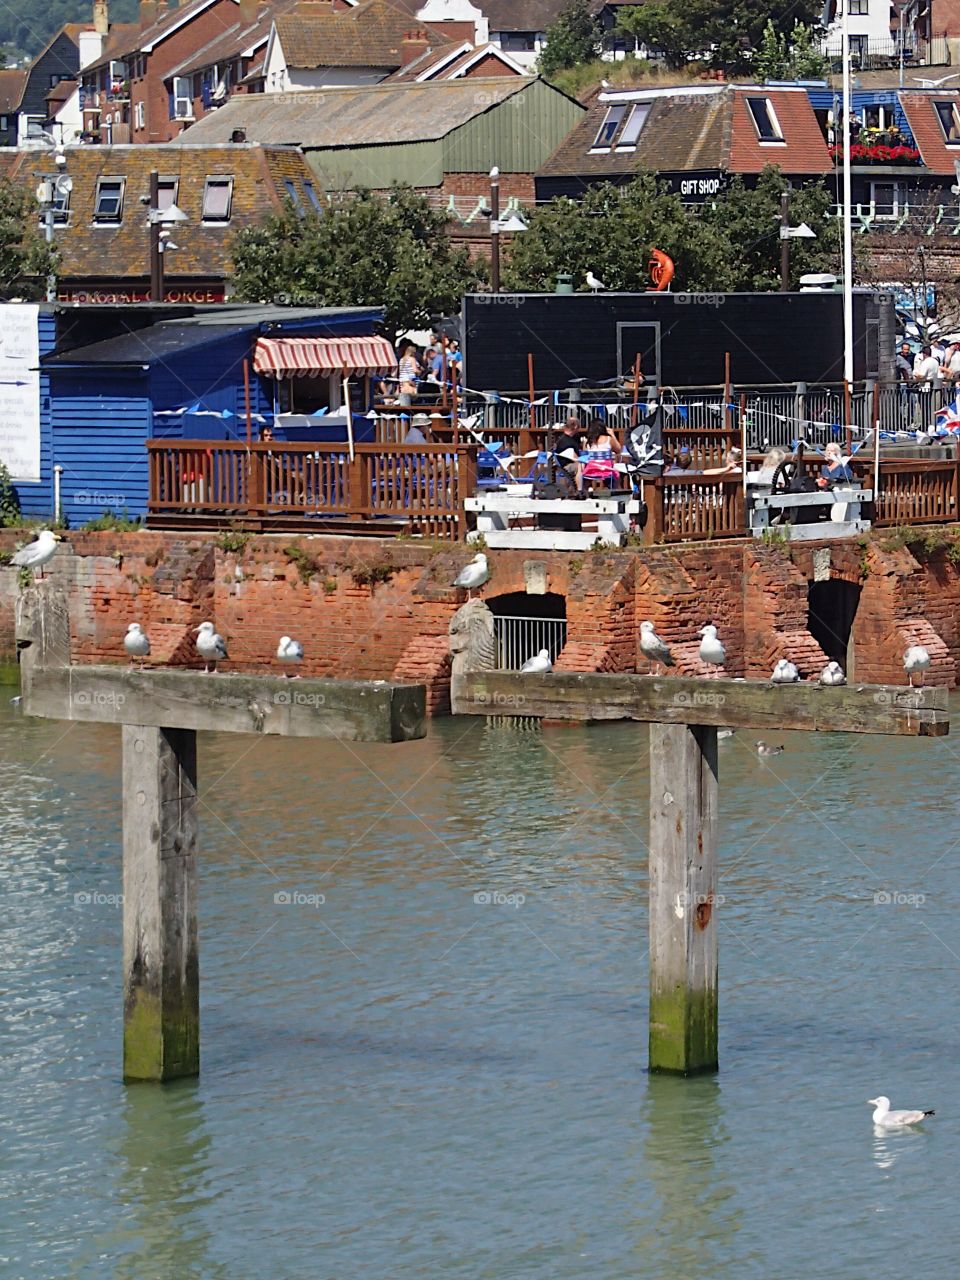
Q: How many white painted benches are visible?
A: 2